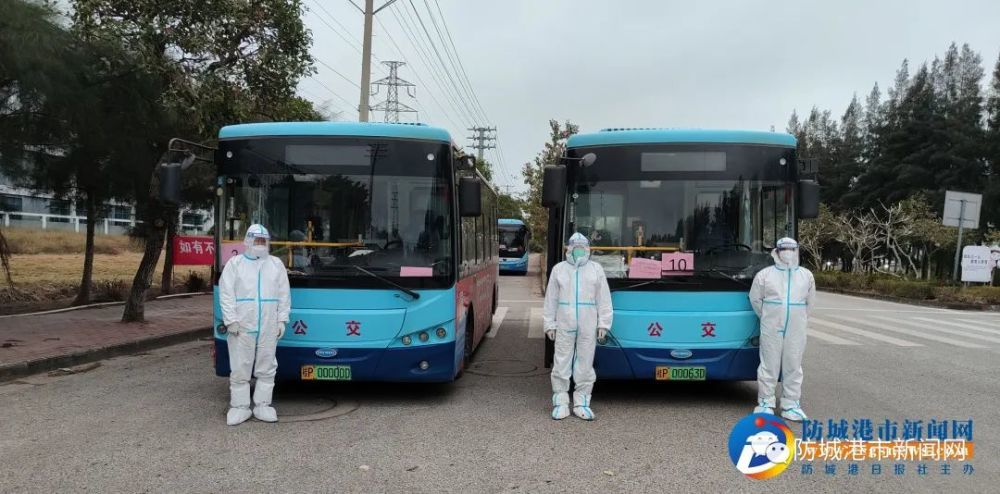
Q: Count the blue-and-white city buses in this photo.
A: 3